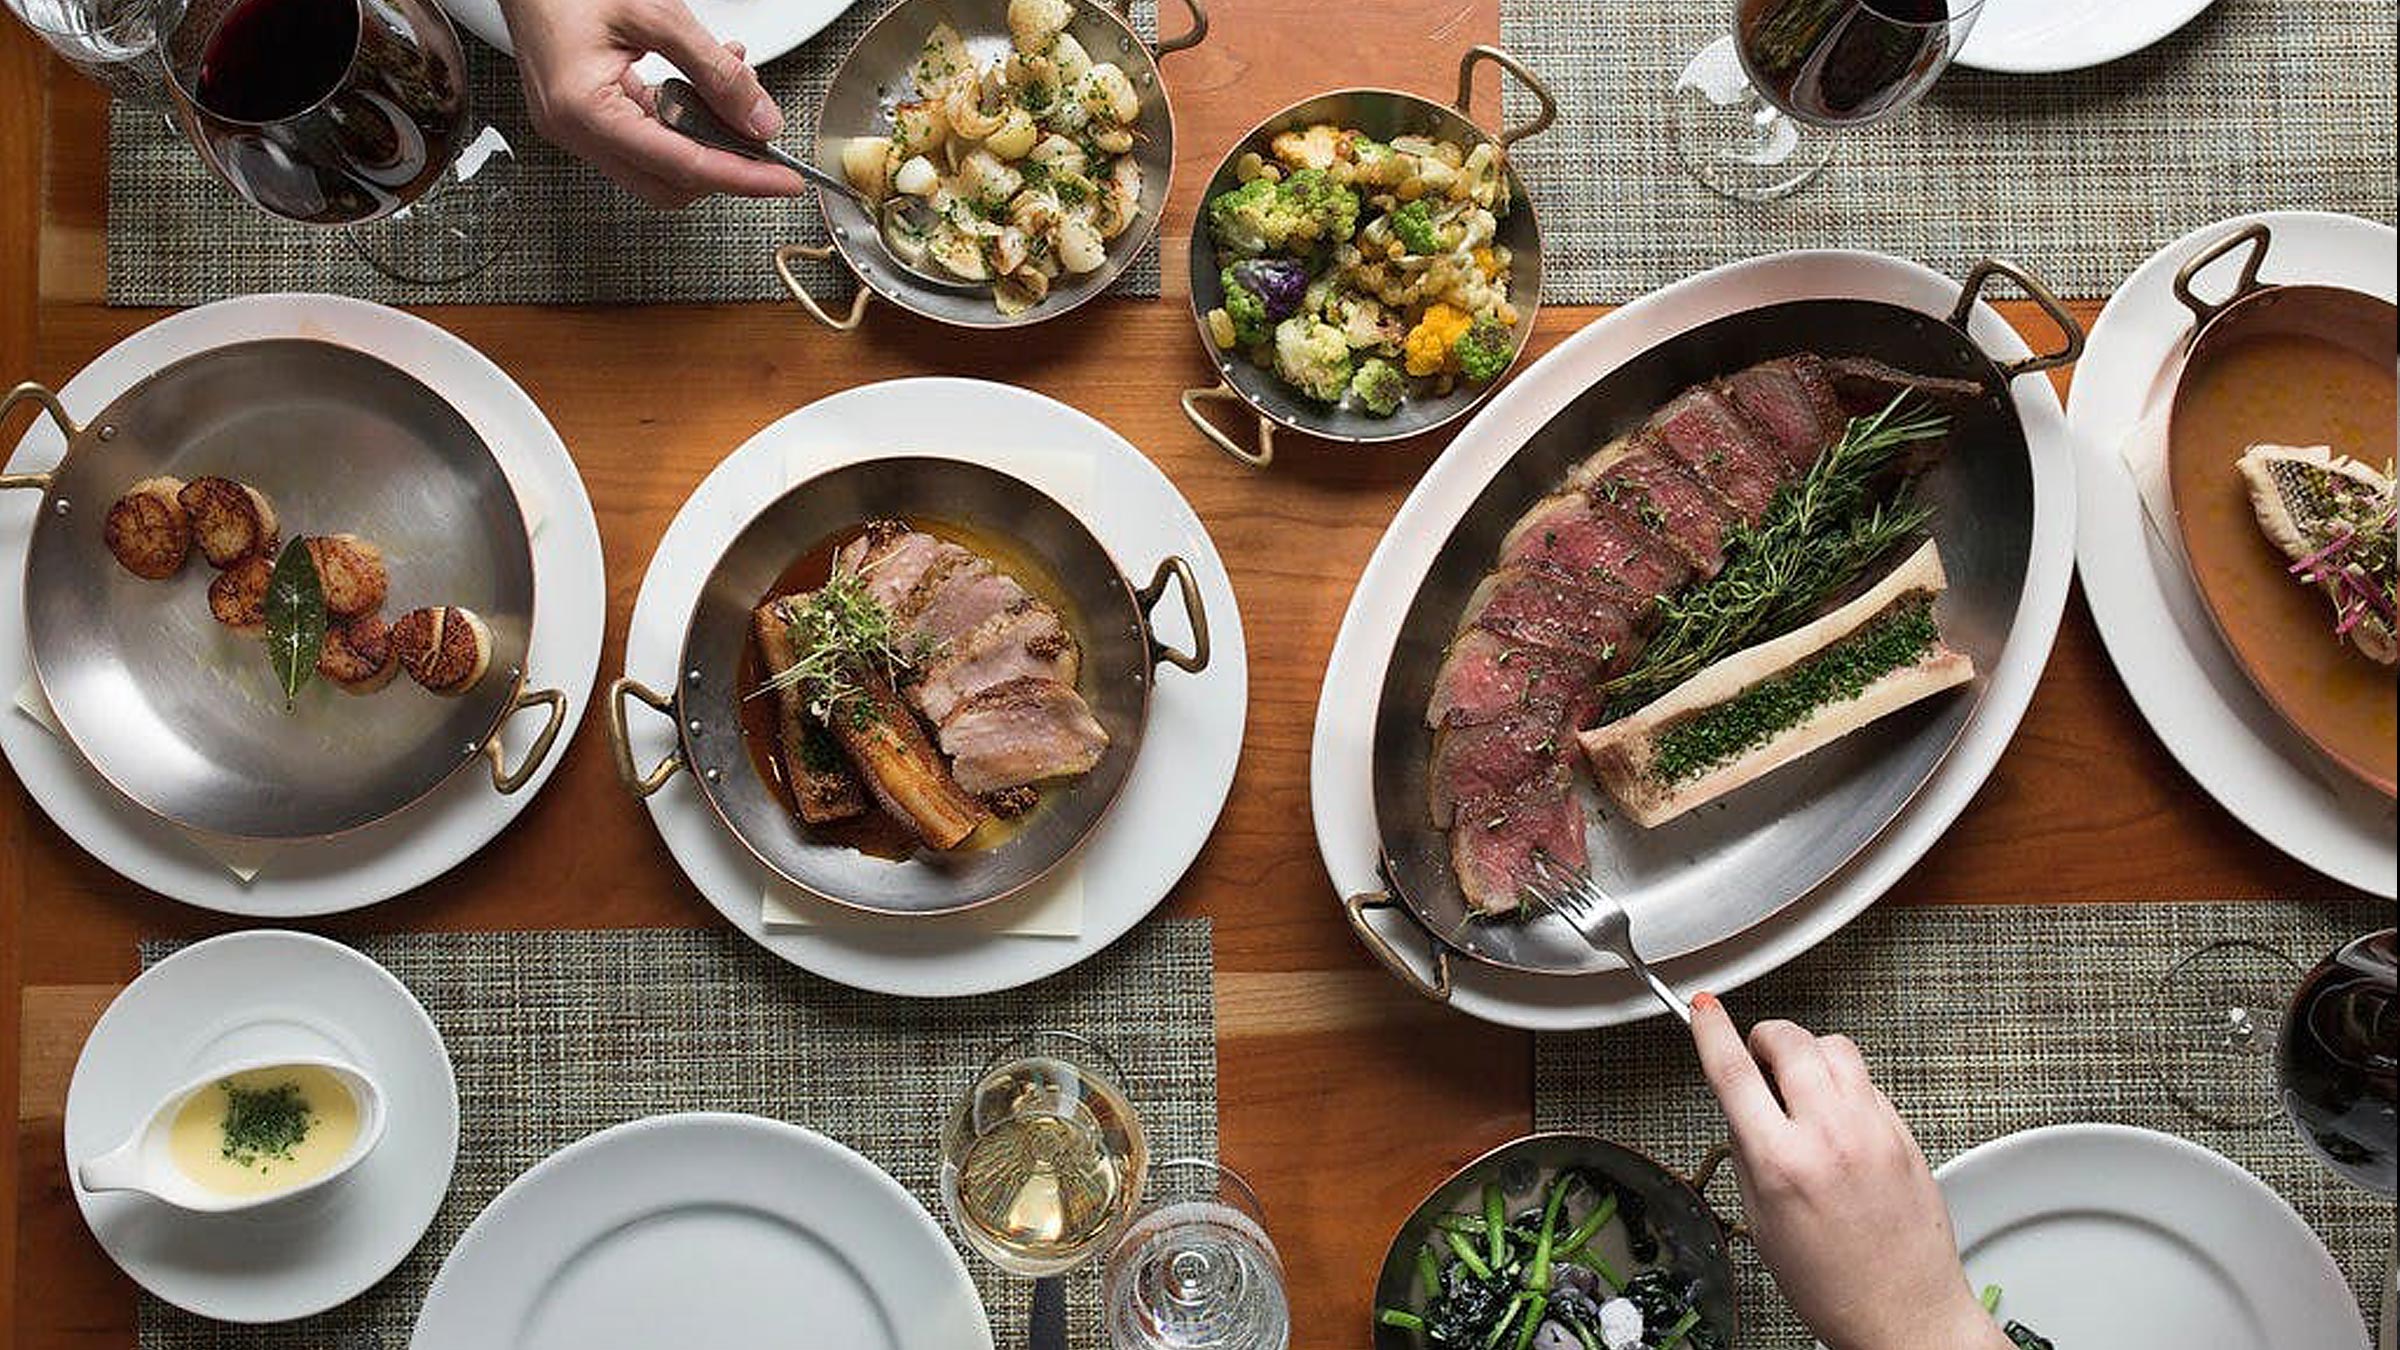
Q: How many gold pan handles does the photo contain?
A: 12